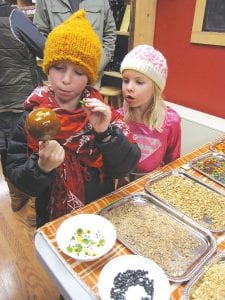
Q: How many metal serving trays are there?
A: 5